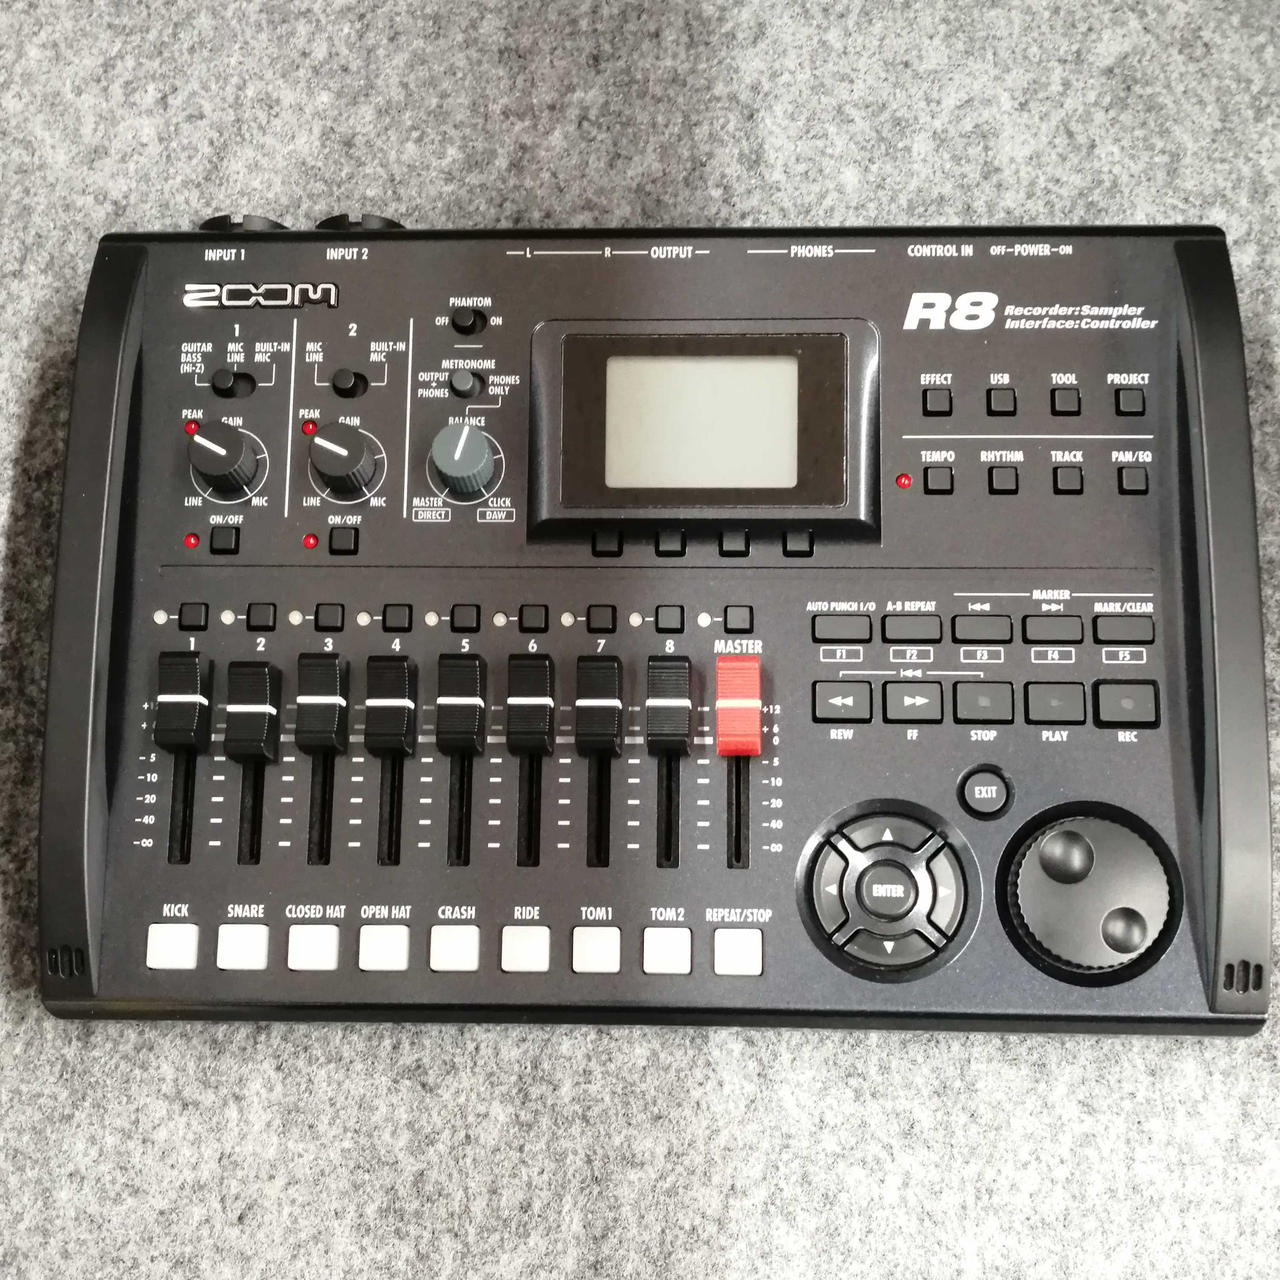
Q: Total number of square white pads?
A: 9